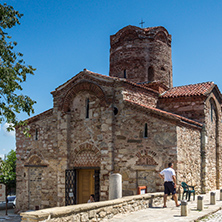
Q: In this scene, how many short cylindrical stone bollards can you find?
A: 4